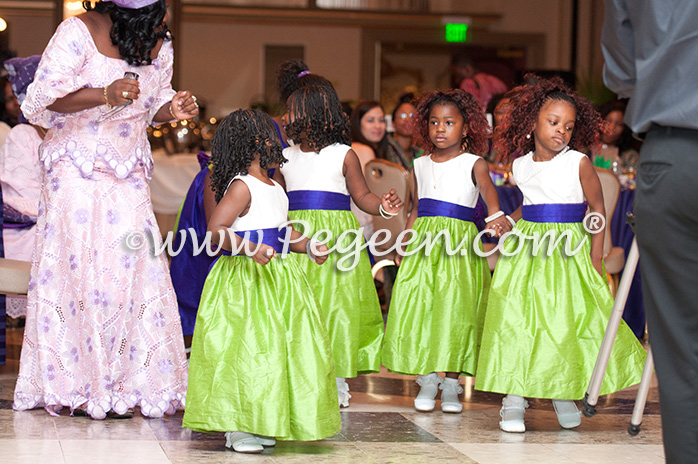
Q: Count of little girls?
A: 4